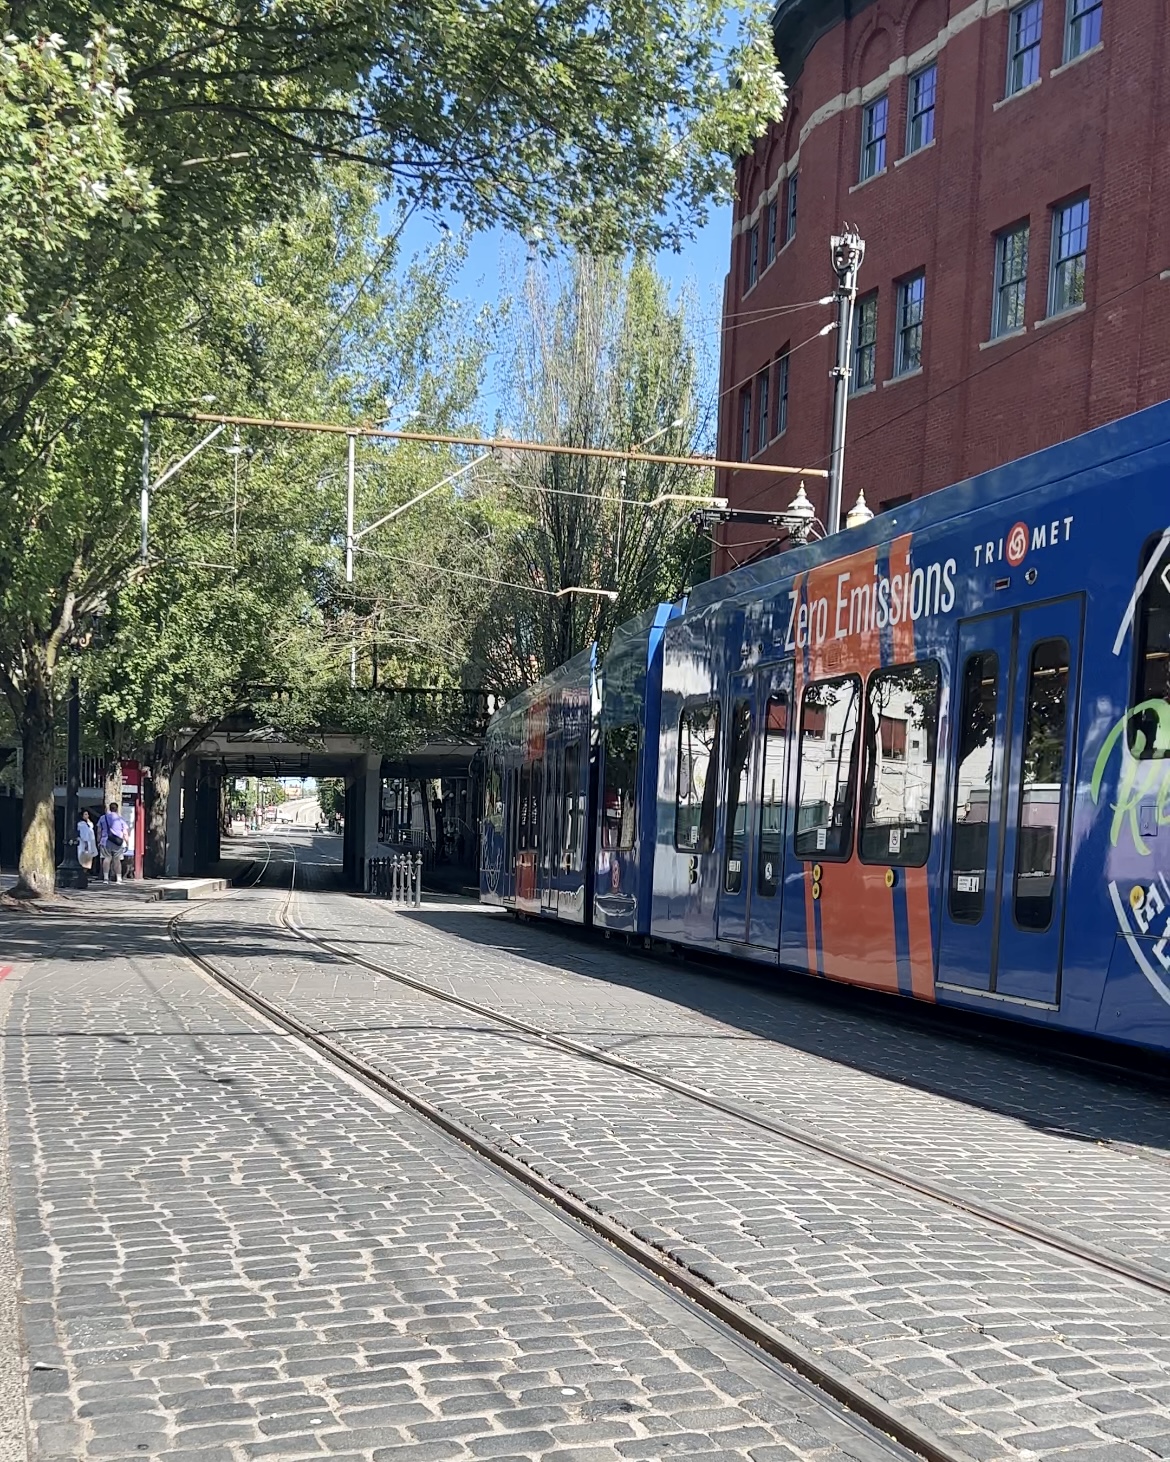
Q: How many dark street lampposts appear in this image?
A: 1